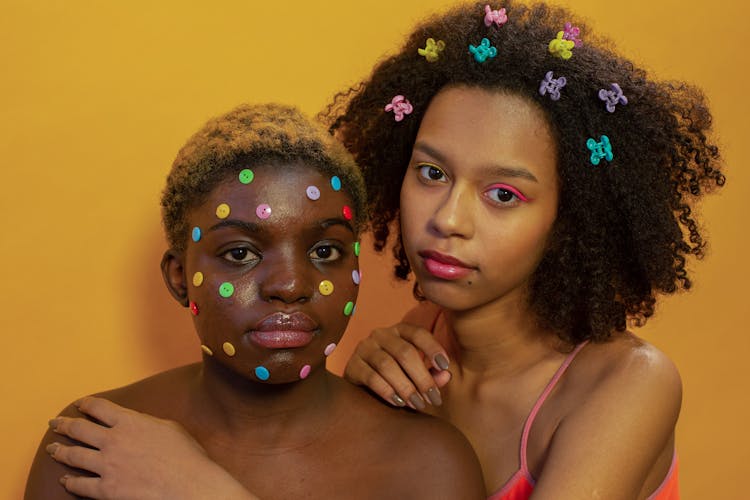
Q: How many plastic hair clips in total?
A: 9